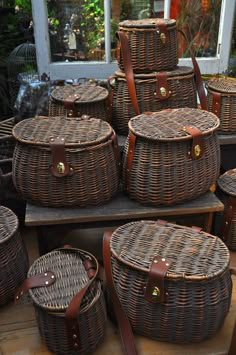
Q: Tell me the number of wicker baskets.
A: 10